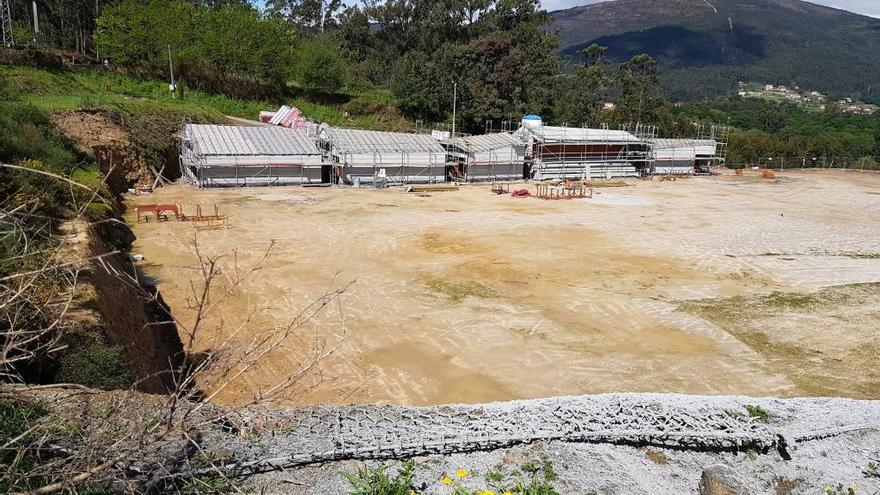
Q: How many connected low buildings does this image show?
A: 5